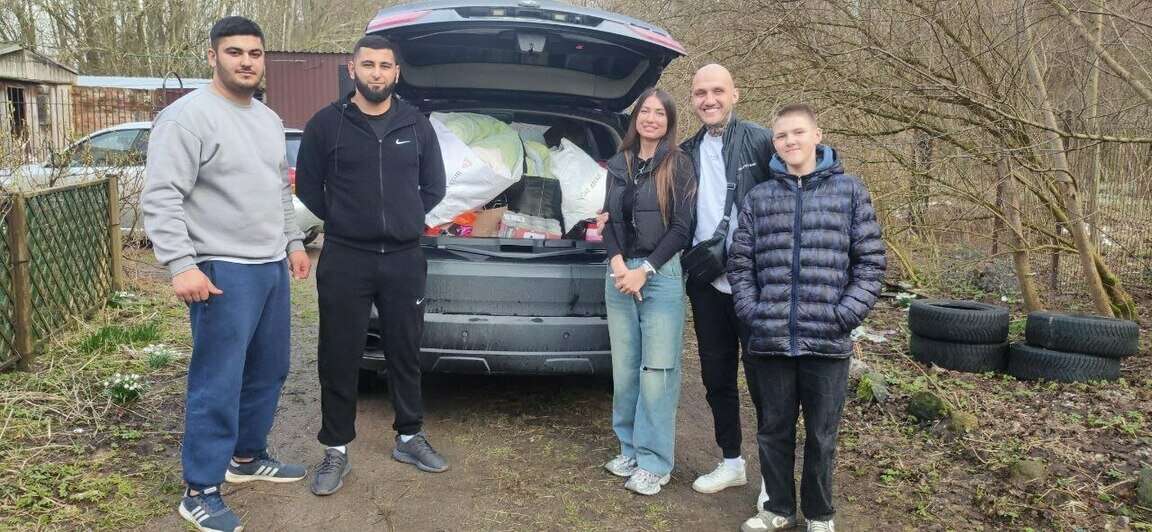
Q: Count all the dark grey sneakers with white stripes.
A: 2